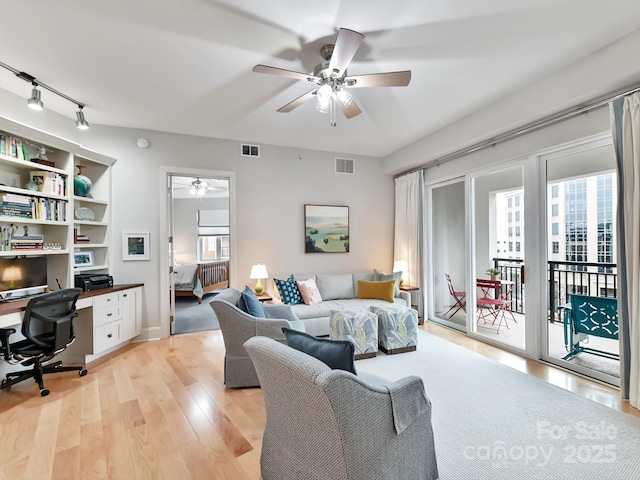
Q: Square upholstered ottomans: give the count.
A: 2